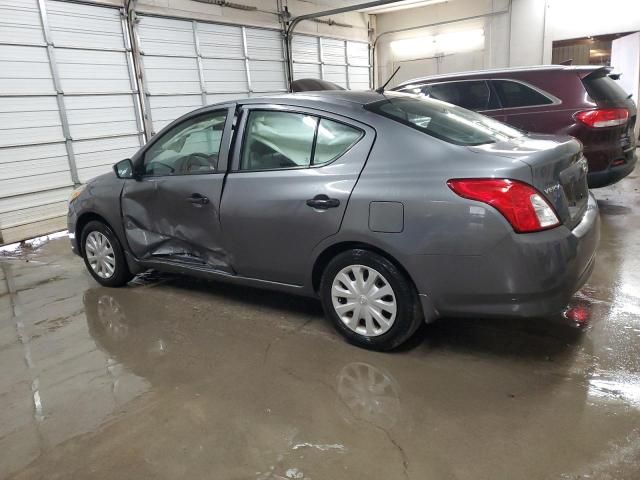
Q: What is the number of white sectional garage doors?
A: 3